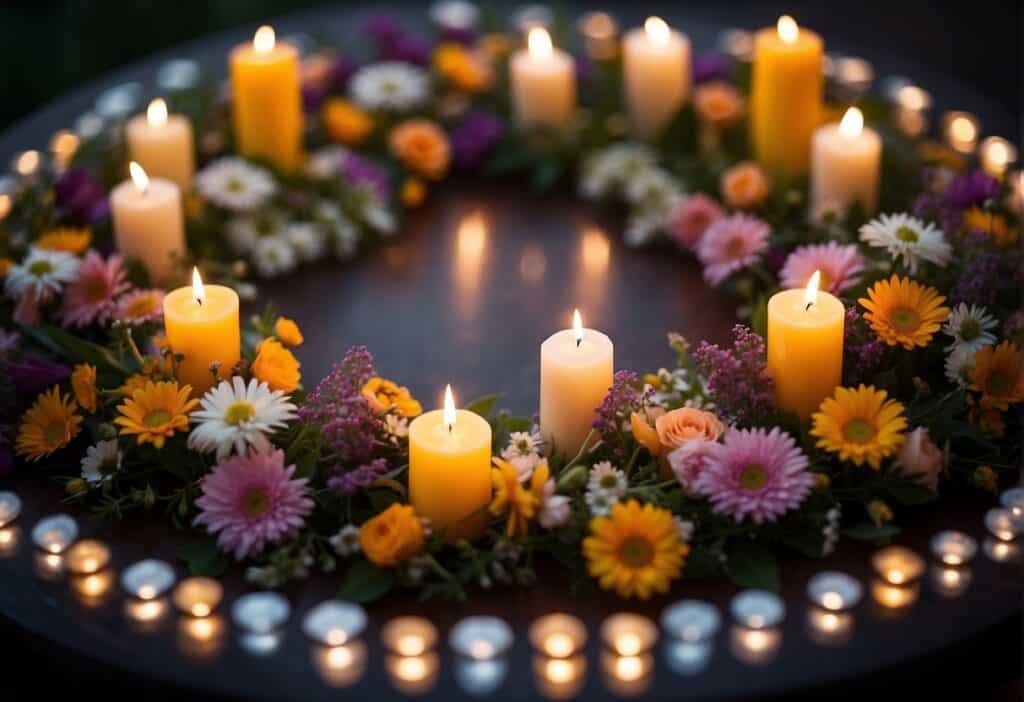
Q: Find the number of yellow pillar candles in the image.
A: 5